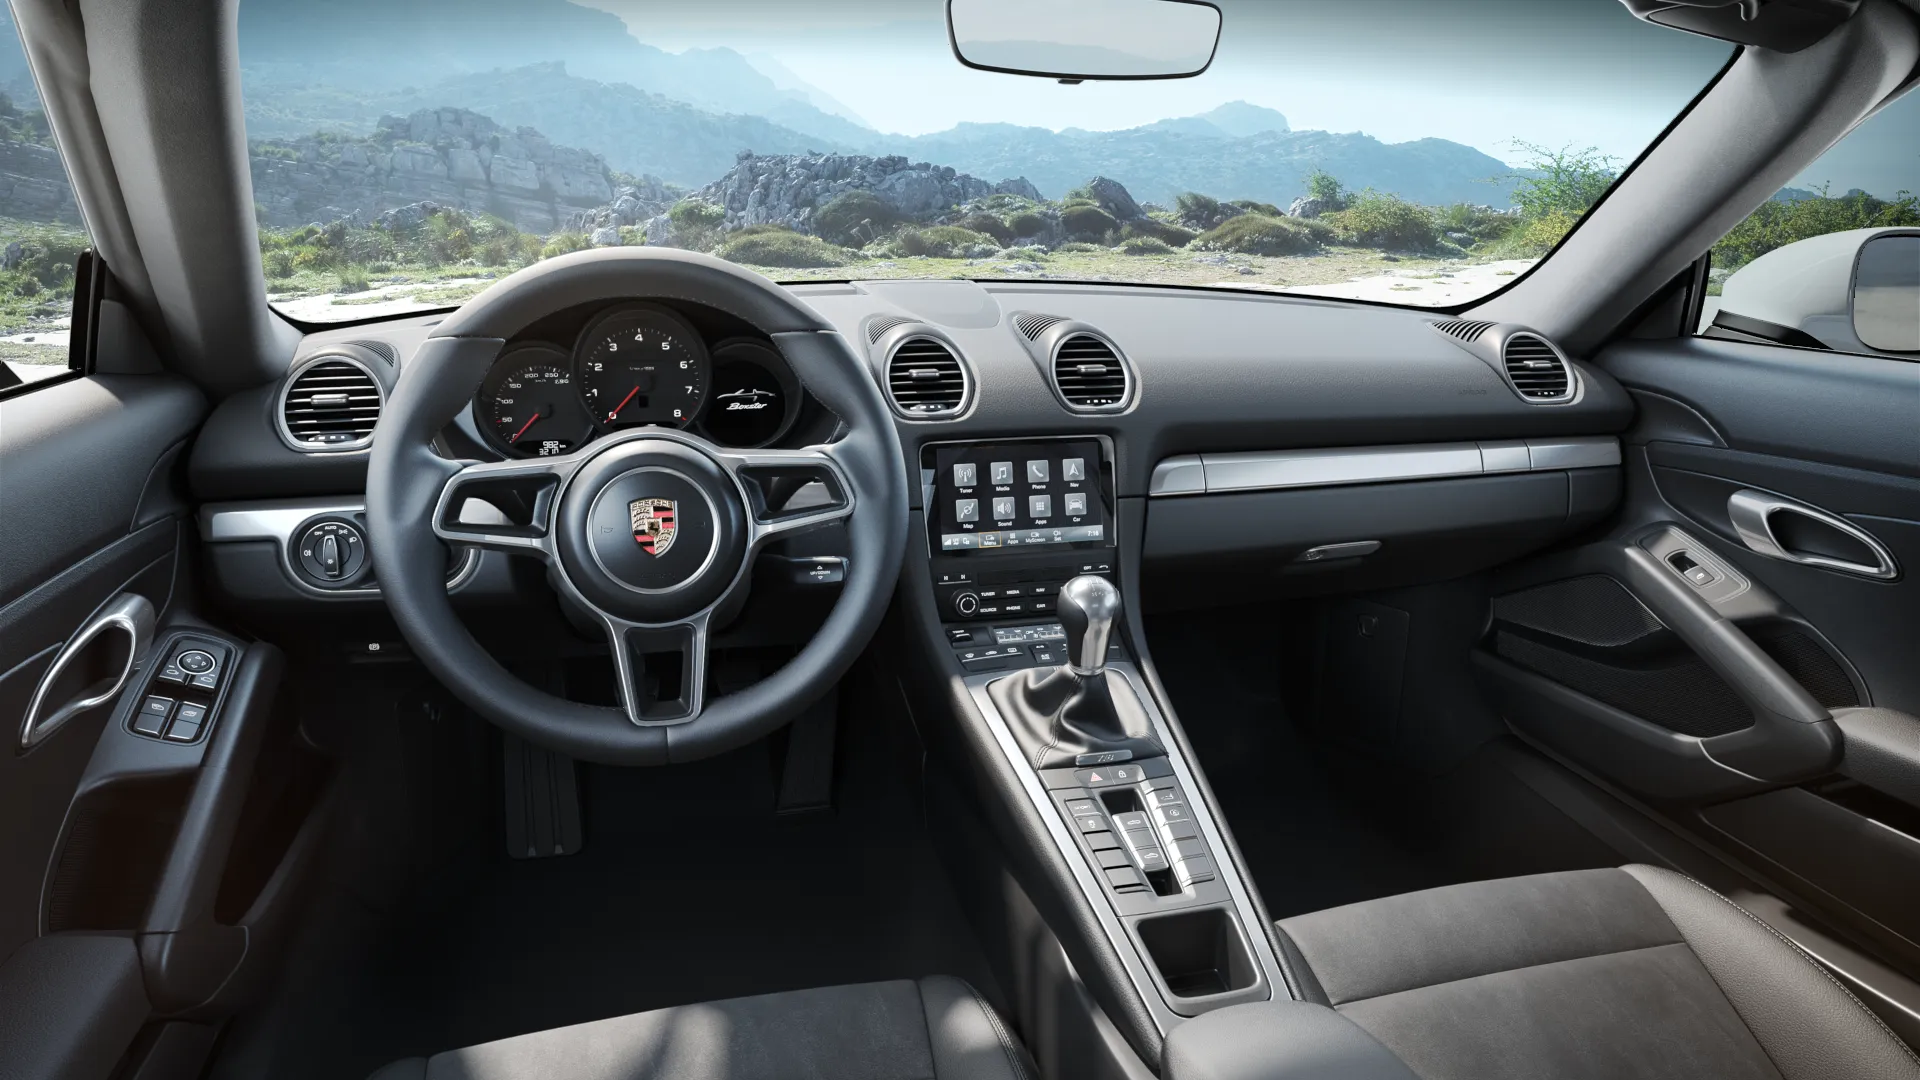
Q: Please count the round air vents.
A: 4